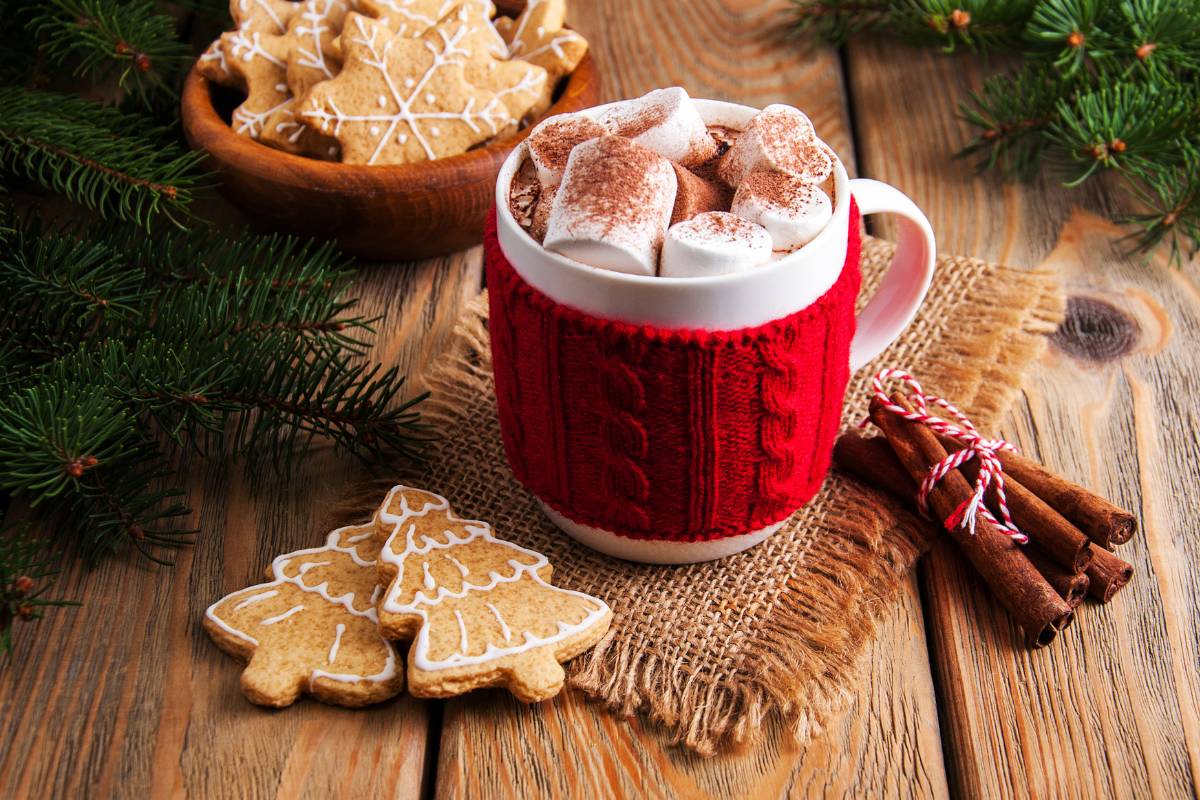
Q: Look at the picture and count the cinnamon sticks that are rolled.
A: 5